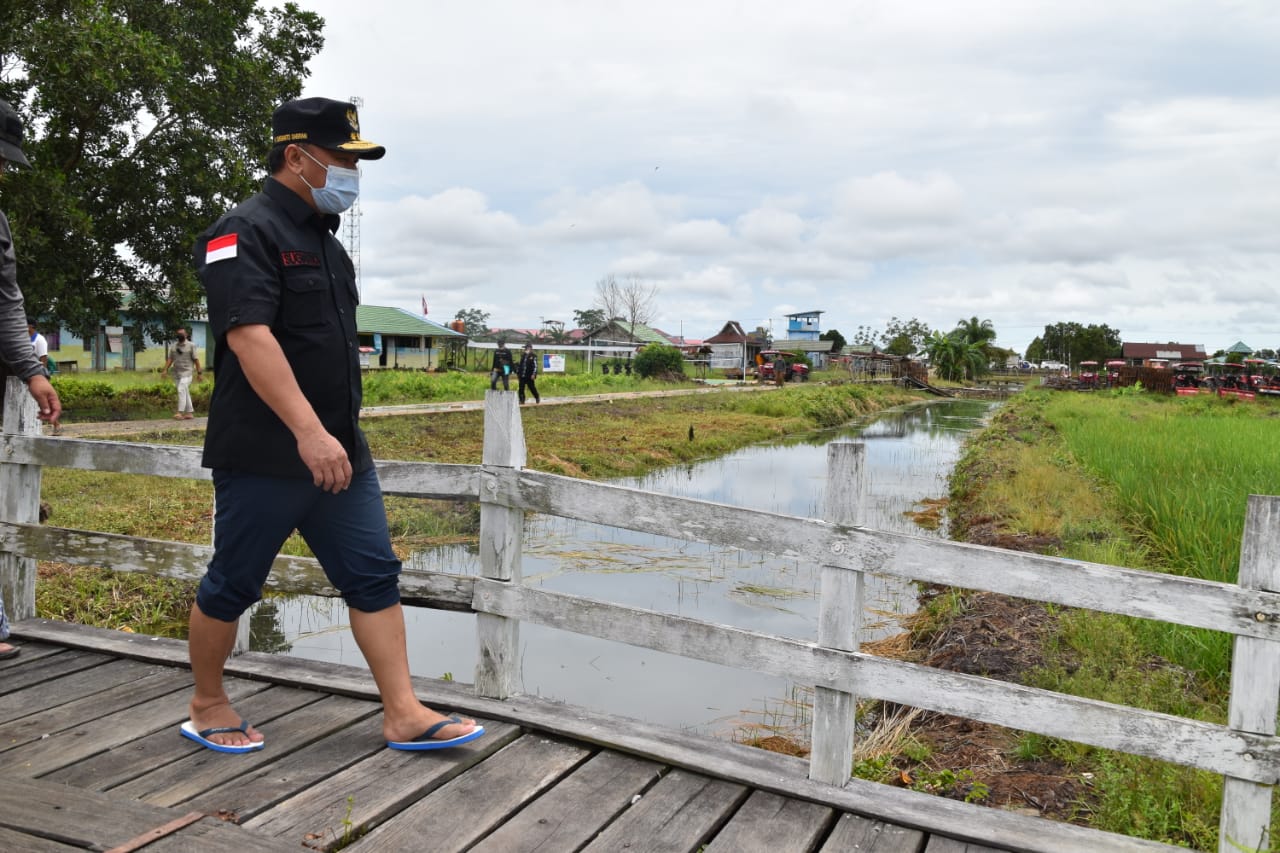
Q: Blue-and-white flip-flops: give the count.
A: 2